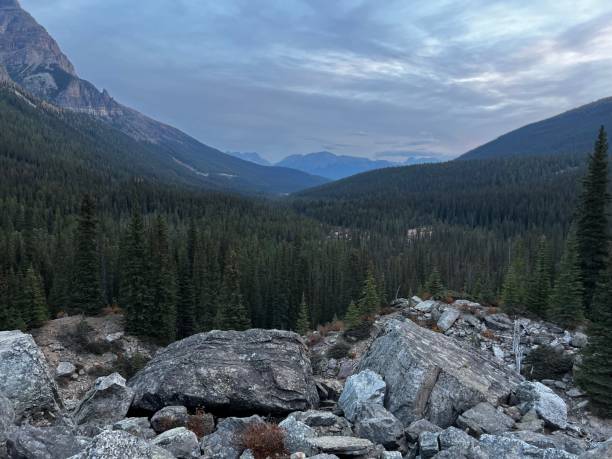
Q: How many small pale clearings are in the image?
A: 2